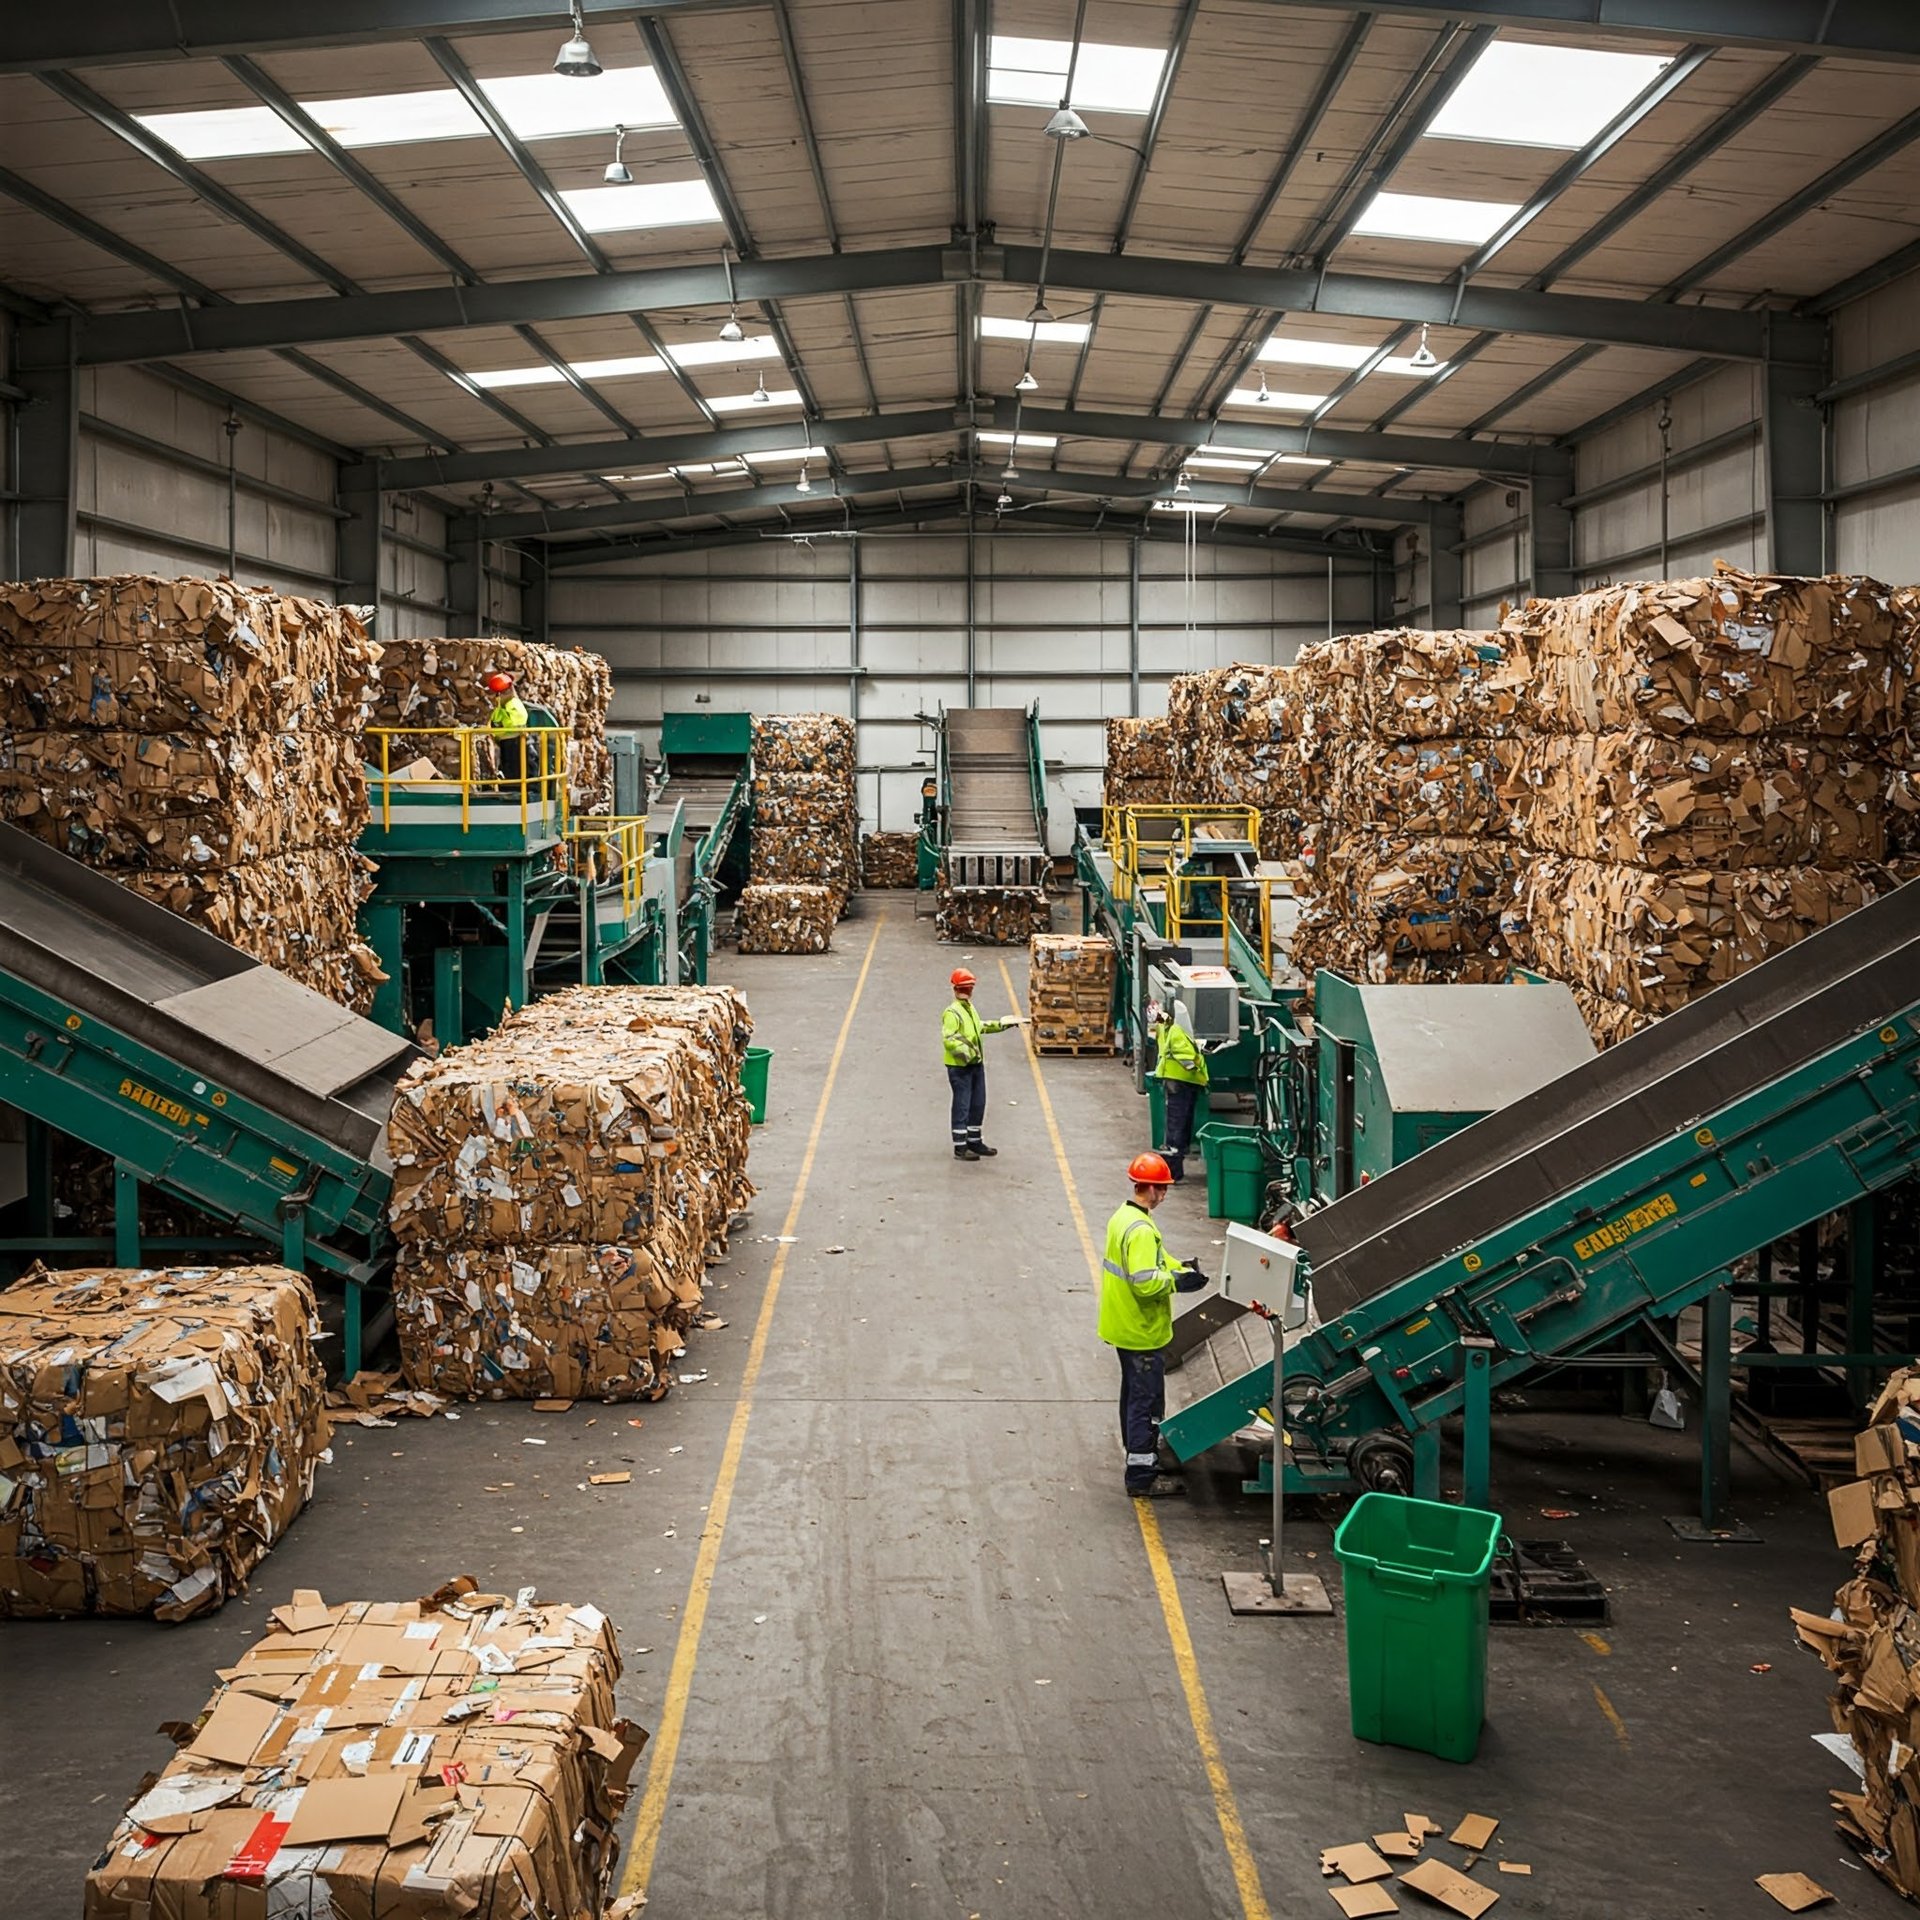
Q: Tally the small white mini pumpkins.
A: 0